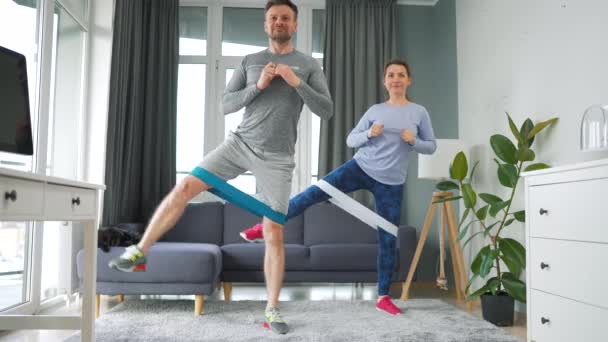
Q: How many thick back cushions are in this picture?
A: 3